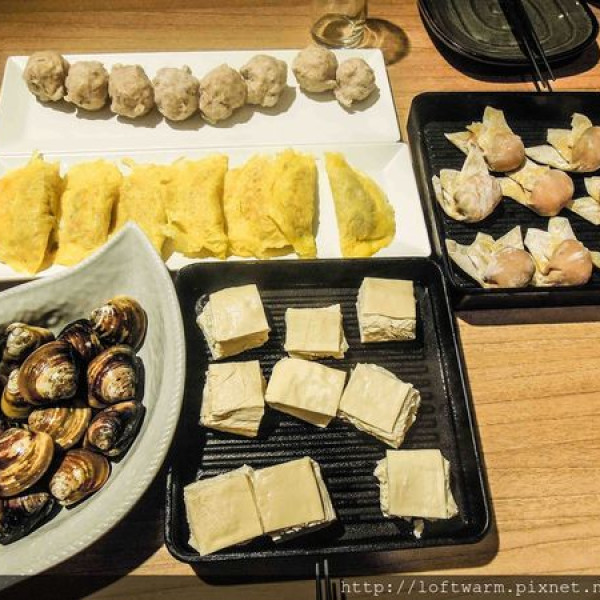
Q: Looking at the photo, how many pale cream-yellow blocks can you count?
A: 9